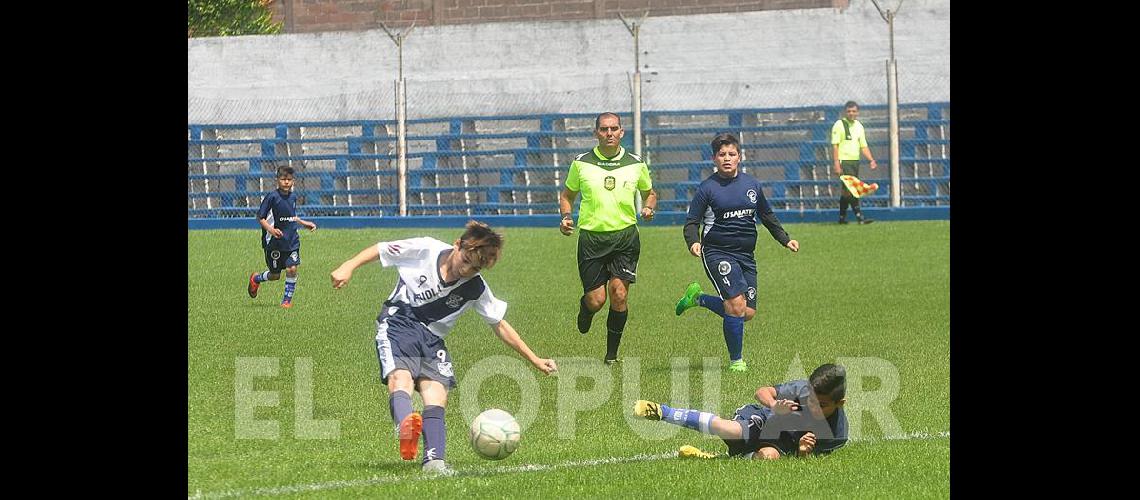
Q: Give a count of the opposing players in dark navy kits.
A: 3